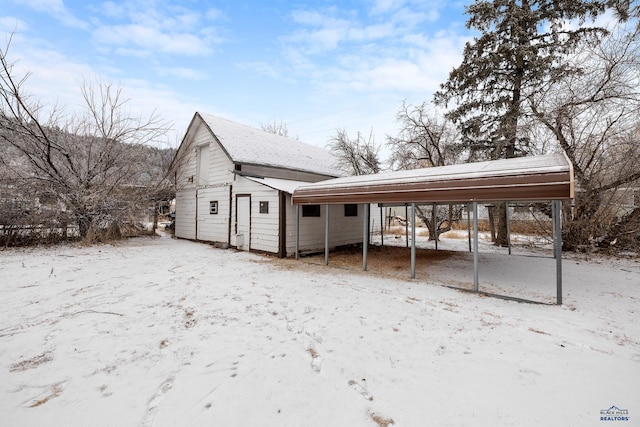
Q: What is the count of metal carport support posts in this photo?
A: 12